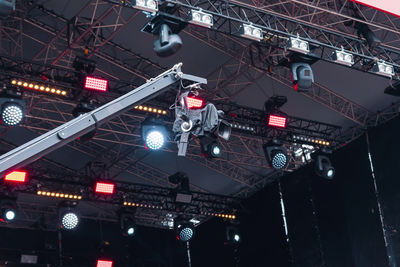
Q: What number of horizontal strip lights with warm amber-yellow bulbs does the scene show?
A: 6